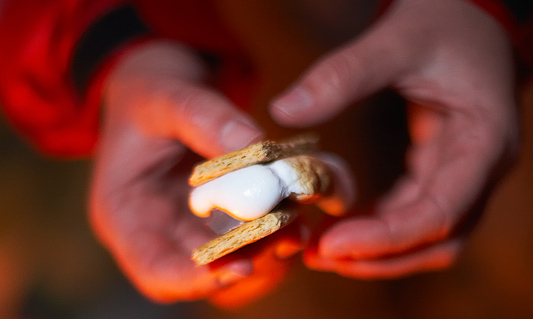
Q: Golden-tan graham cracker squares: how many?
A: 2